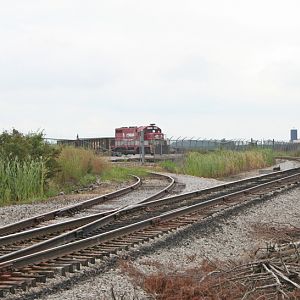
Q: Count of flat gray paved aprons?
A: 0